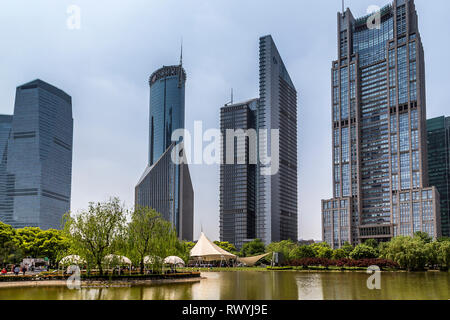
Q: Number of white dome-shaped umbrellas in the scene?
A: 4